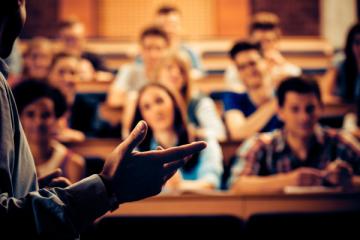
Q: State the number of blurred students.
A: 12